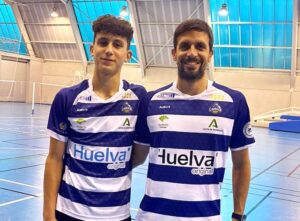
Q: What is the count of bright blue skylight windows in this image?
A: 3